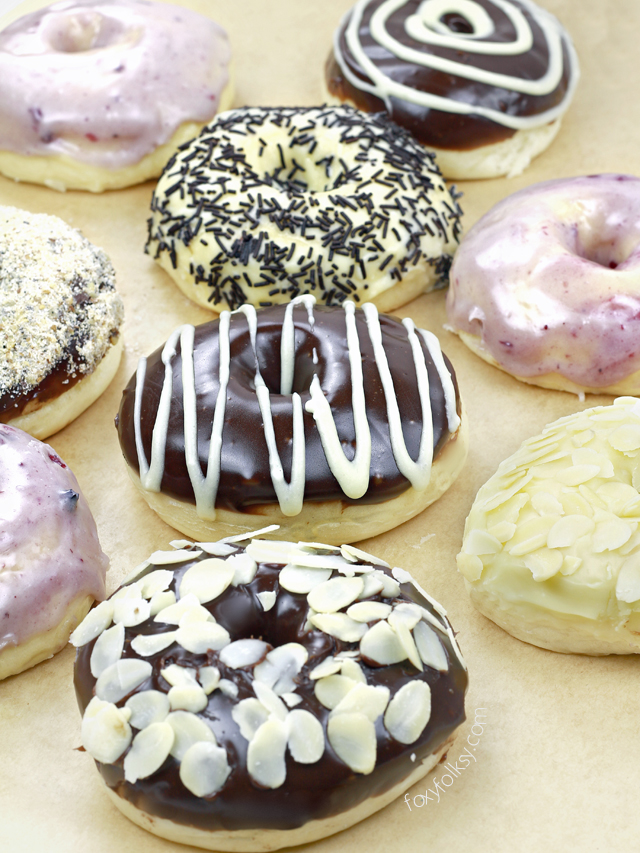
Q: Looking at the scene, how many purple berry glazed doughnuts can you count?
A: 3